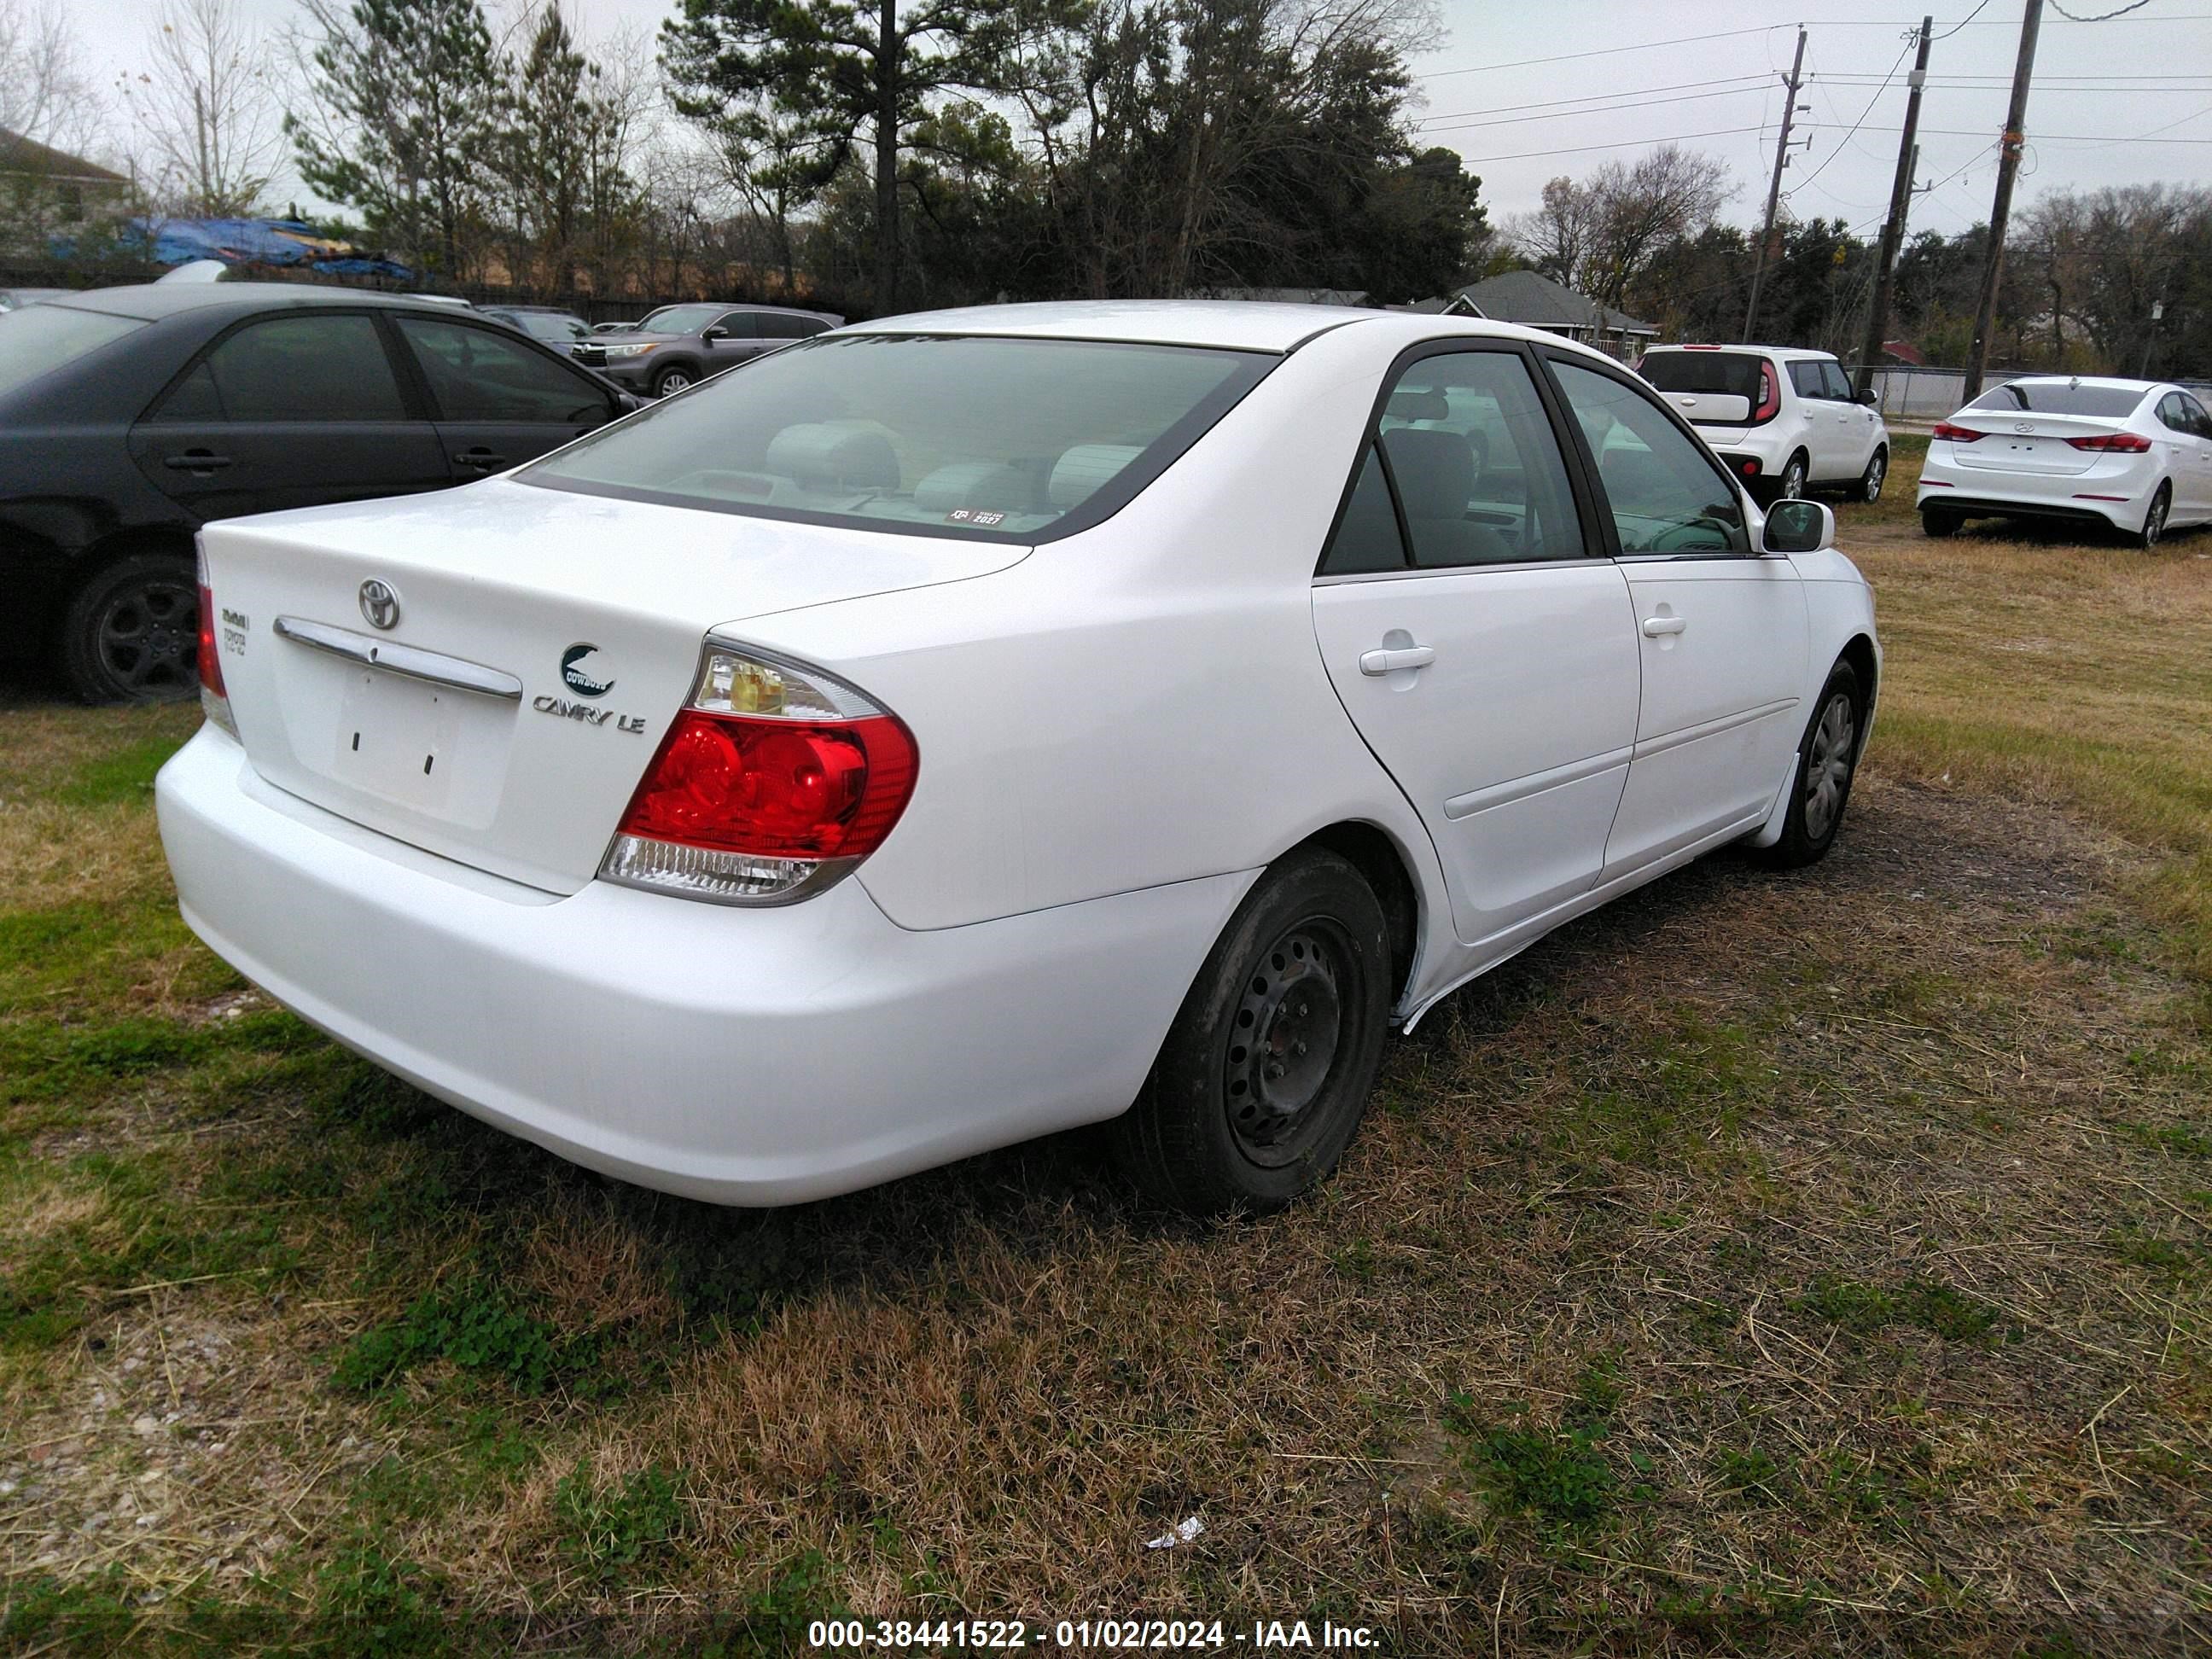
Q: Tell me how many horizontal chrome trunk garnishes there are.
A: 1